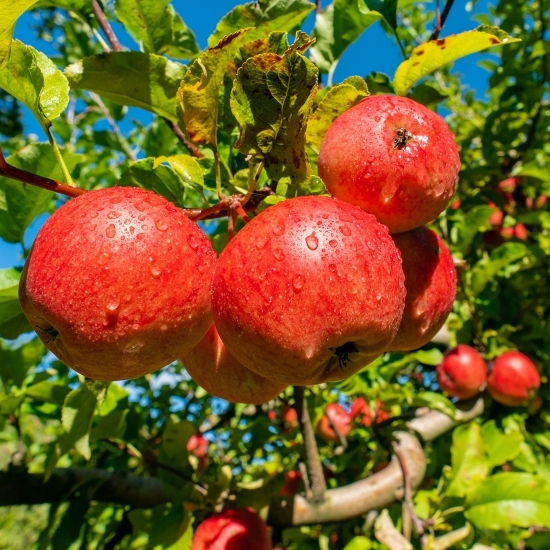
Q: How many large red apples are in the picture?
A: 5